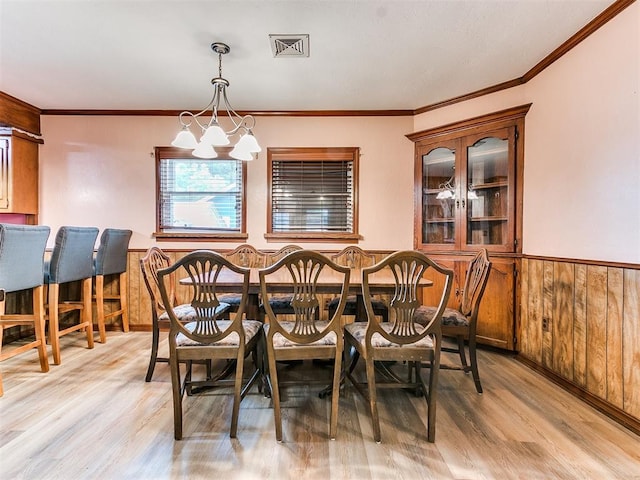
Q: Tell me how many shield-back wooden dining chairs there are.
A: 8